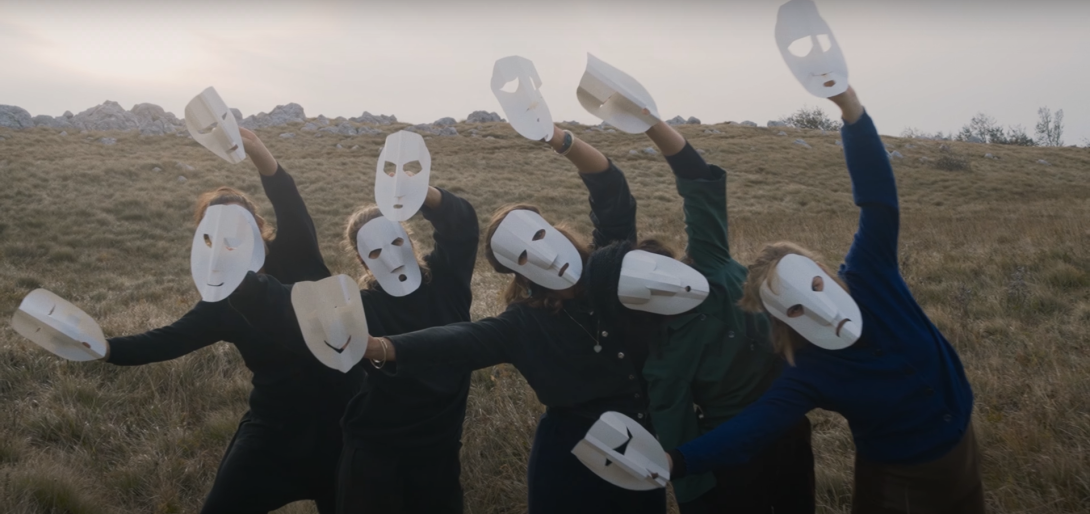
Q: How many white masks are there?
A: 13